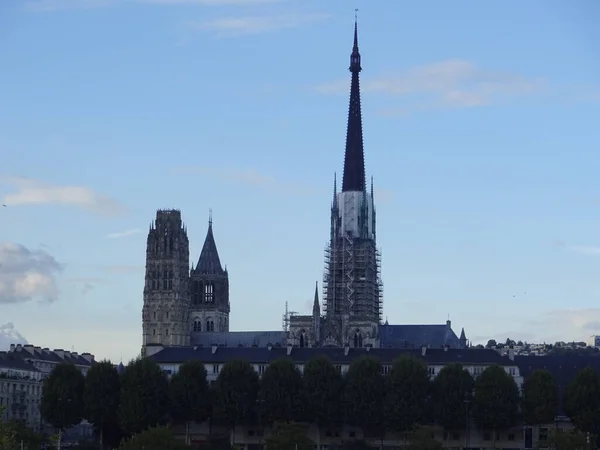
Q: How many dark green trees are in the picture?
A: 13